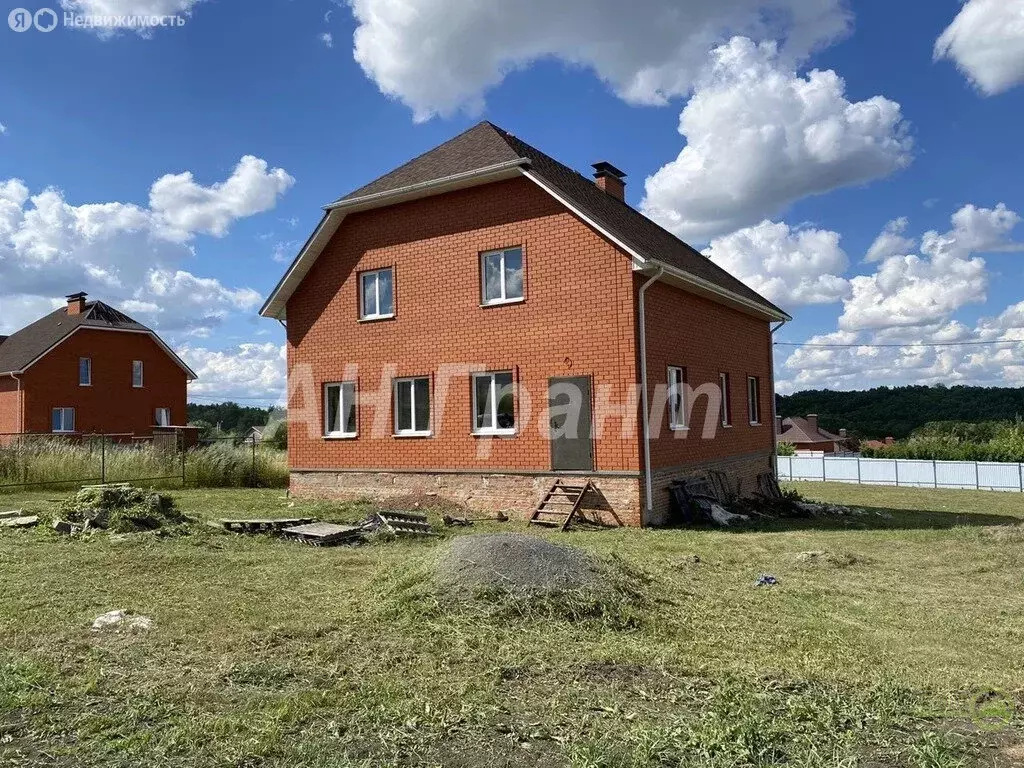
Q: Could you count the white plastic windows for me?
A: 12